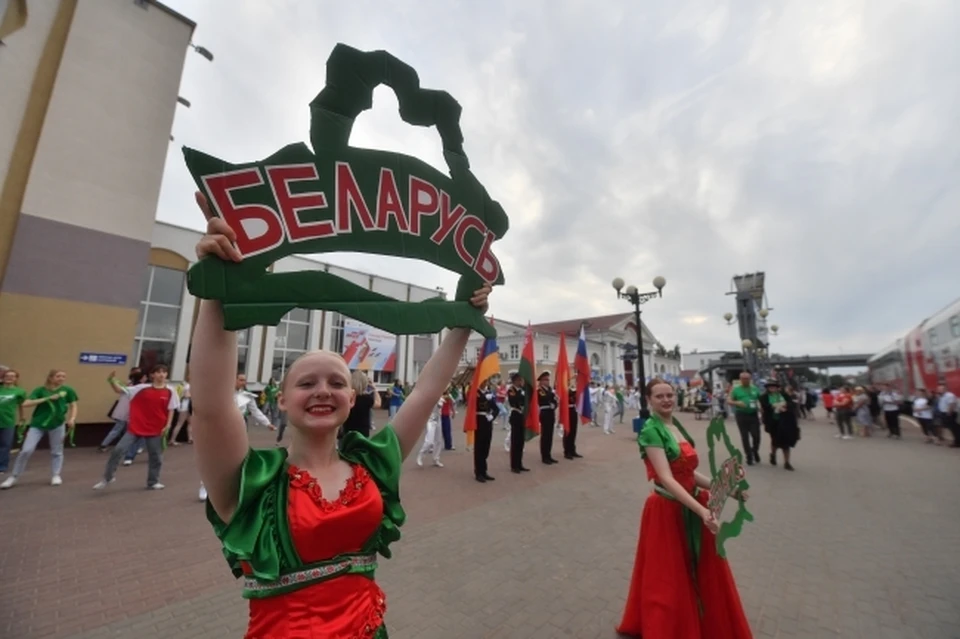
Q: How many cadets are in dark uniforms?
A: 4